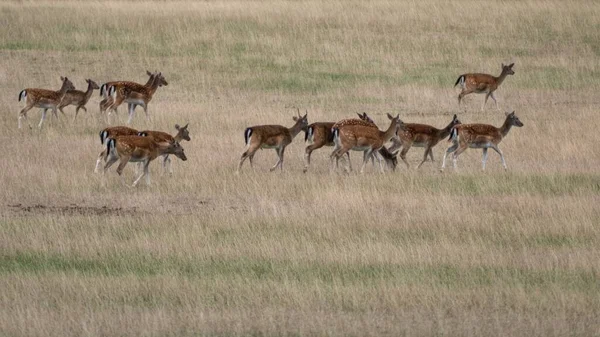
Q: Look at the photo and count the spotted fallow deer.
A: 14